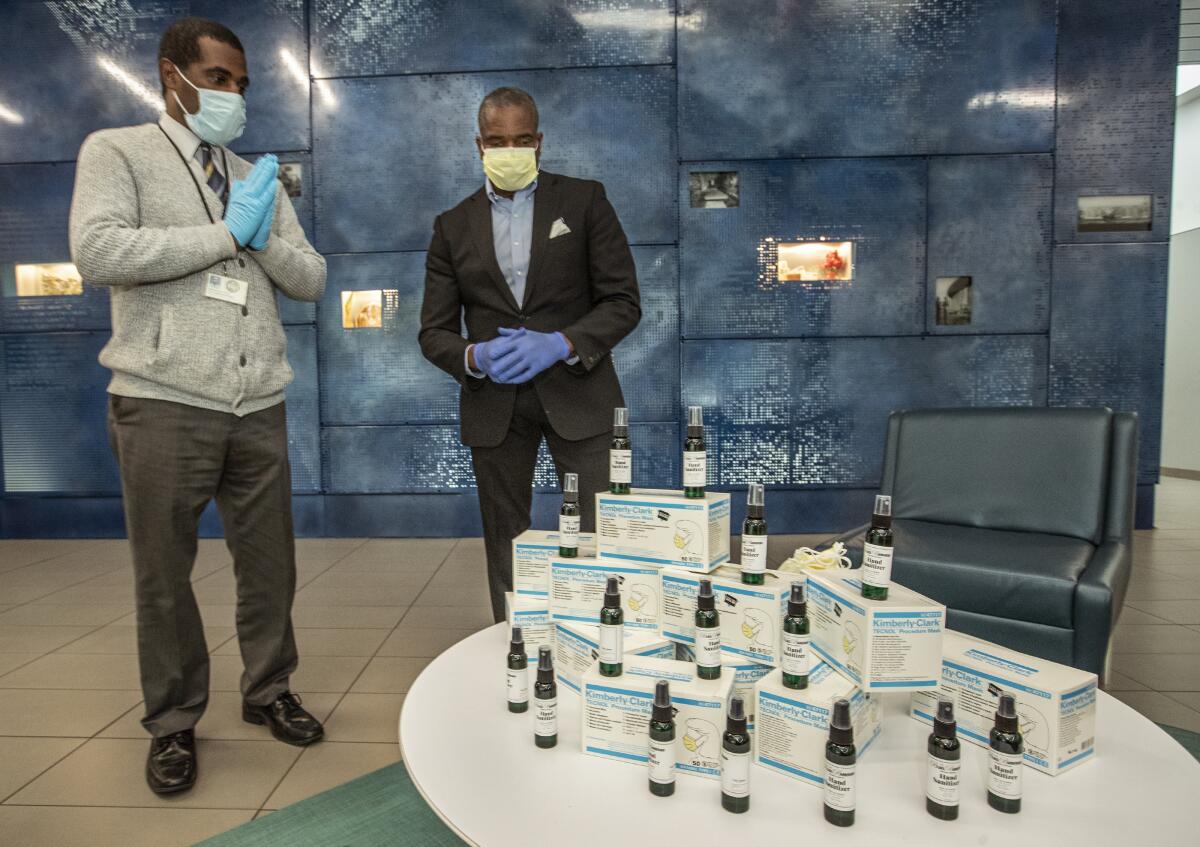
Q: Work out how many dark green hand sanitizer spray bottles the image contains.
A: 15